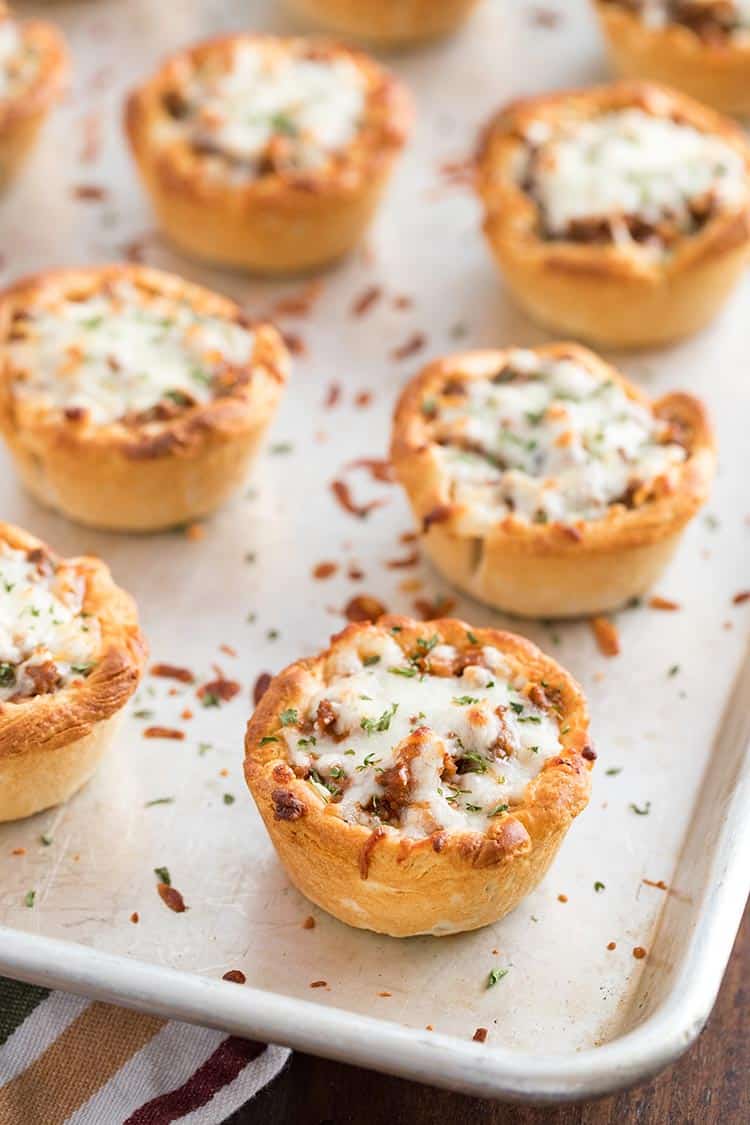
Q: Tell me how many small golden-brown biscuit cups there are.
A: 9